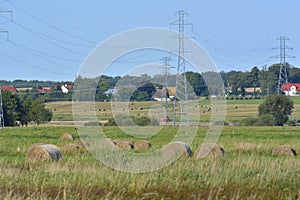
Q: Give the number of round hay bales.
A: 11